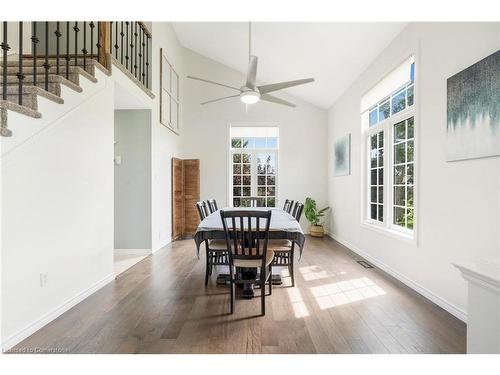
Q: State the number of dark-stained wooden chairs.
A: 6